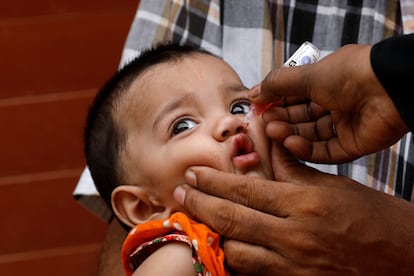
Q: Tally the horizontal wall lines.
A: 4